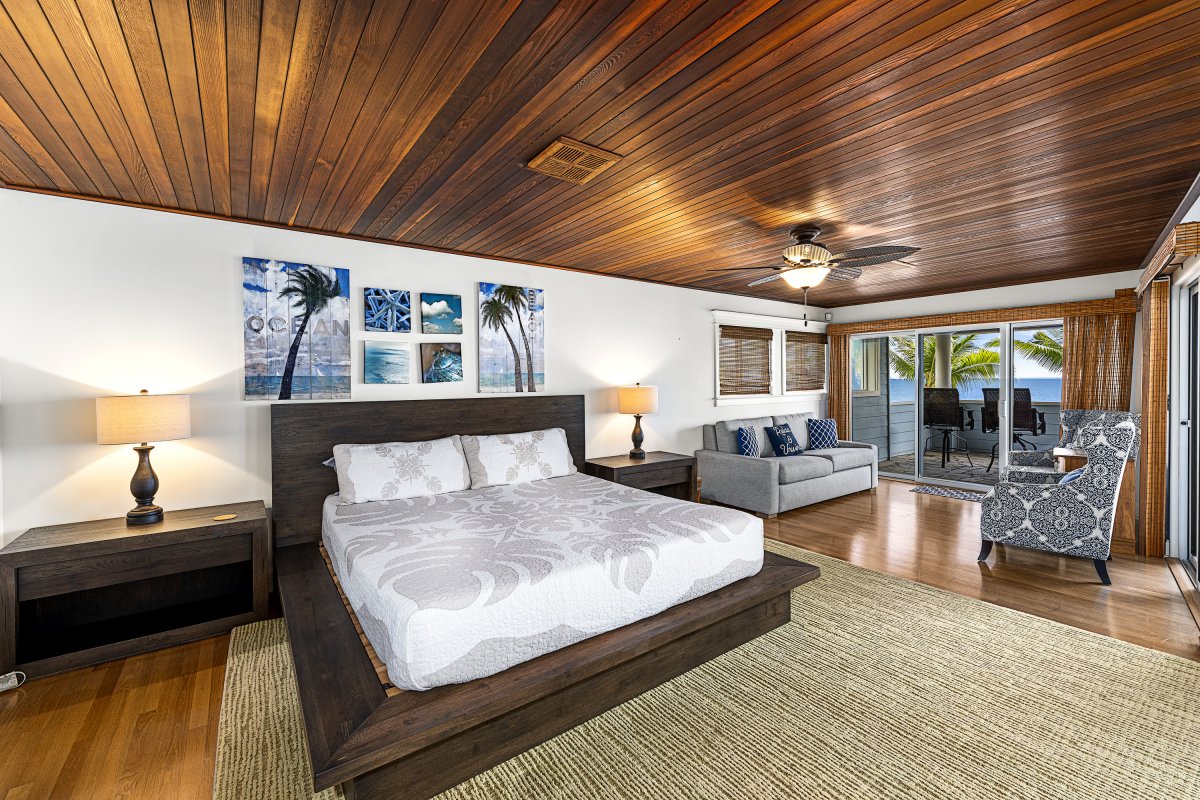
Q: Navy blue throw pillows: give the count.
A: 3